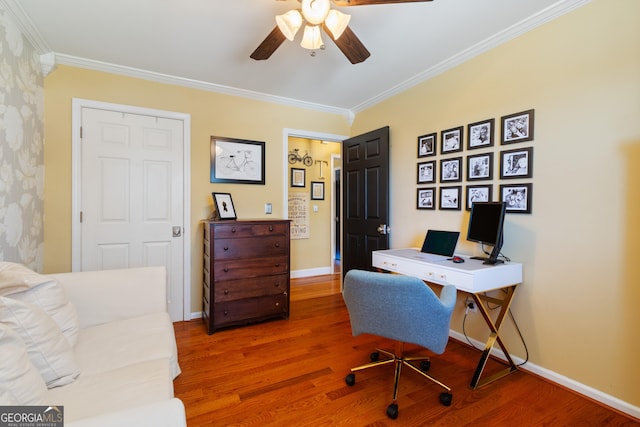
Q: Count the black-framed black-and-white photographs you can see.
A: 12